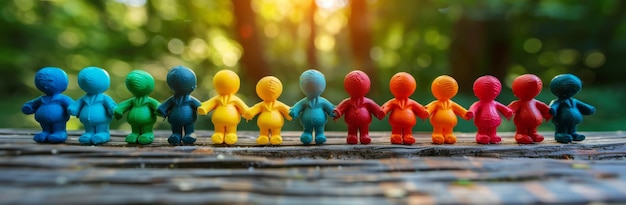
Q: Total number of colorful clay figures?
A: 13